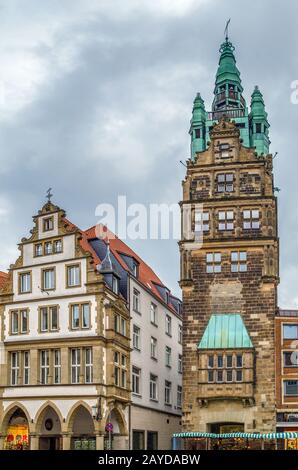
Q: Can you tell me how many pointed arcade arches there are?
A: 4